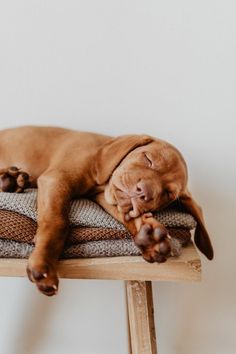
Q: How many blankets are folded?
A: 3